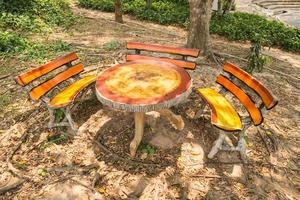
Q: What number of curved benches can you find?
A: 3